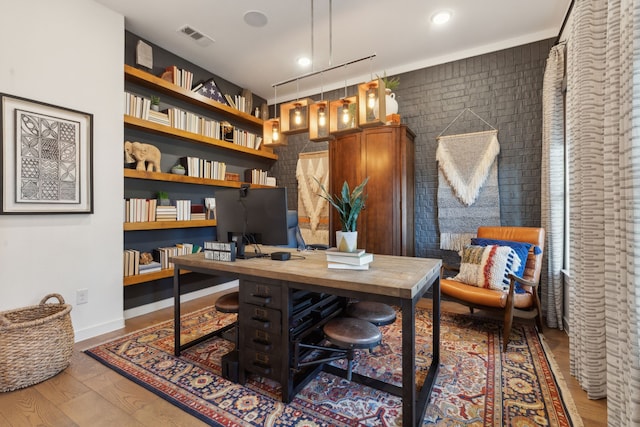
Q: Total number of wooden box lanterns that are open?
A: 5